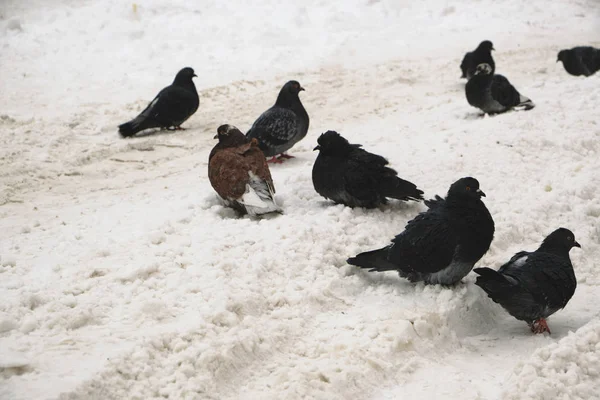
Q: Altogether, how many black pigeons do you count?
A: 8